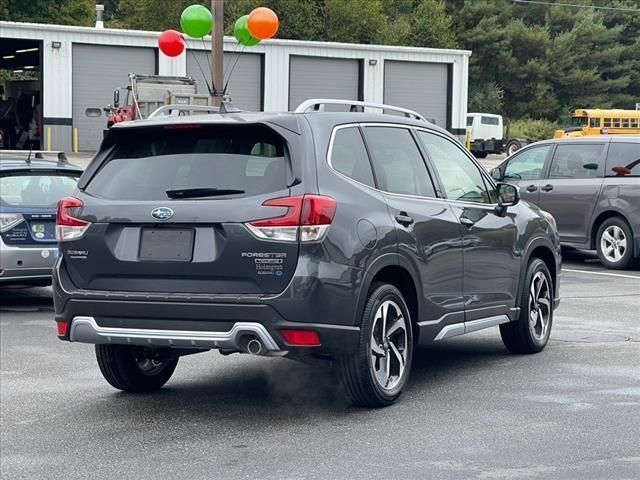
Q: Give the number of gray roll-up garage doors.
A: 4